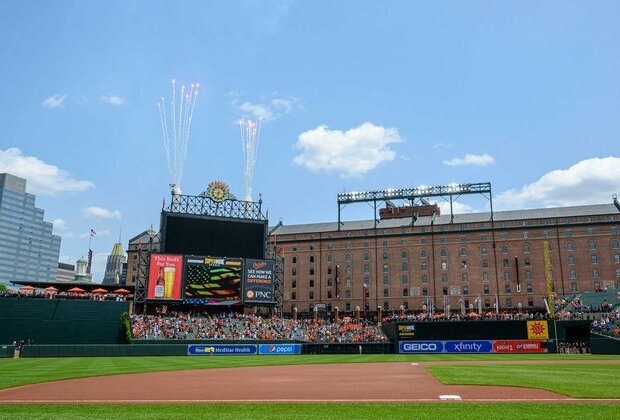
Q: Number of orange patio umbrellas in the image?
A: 5